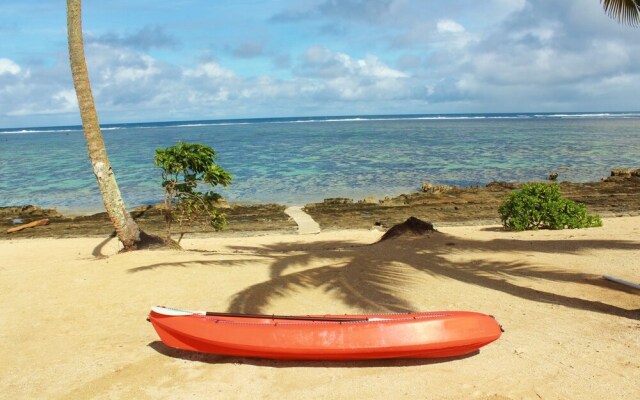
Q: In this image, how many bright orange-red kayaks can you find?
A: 1